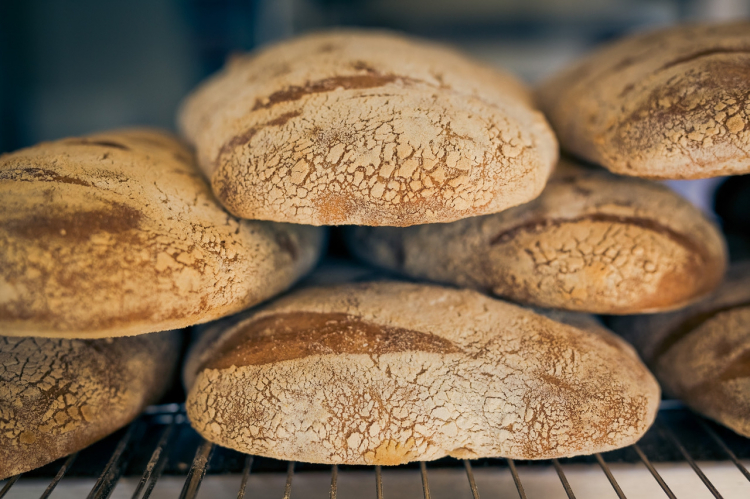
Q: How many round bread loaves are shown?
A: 7